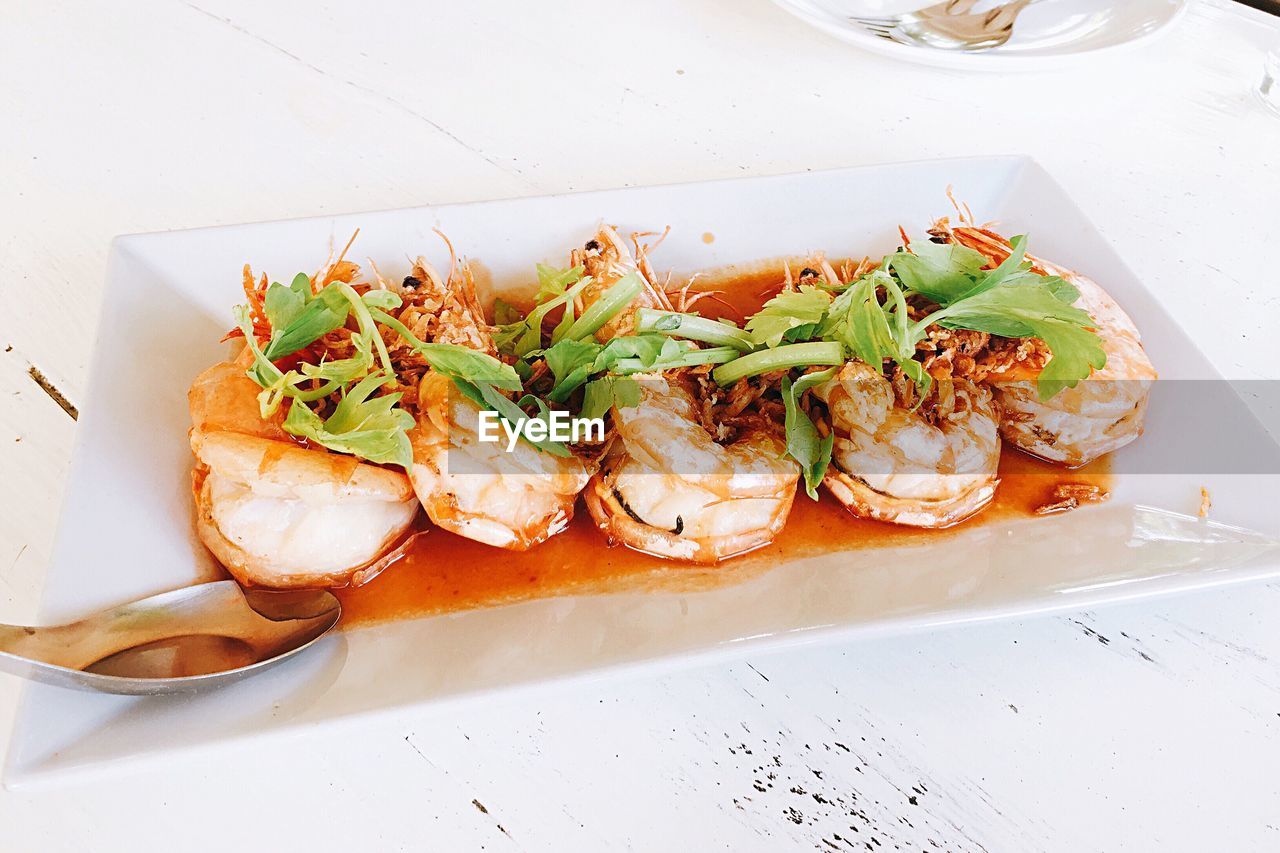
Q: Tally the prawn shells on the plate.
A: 5